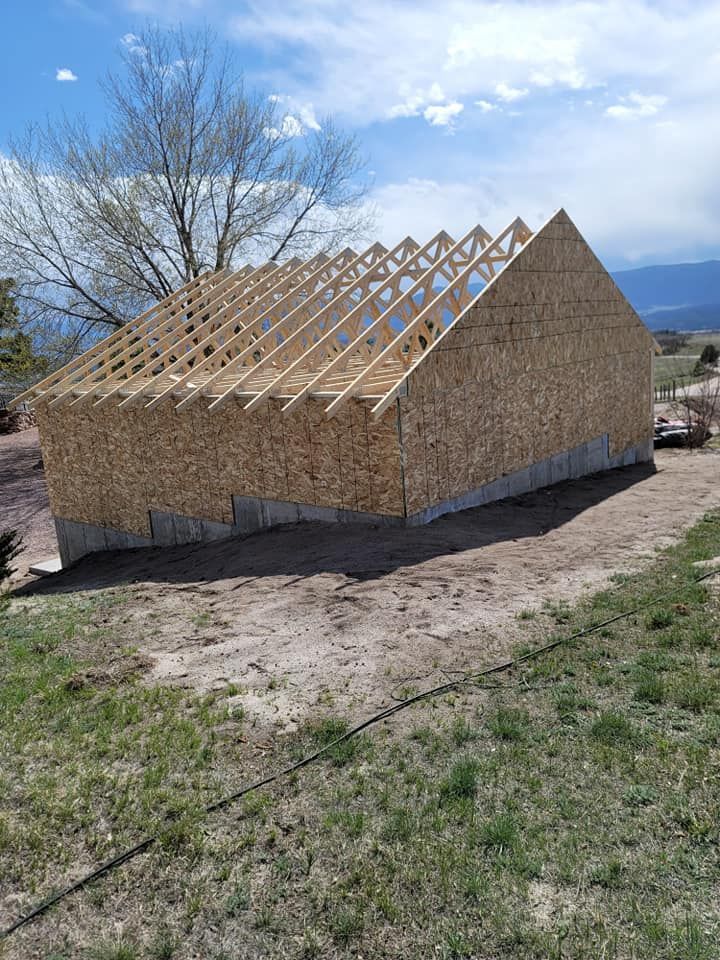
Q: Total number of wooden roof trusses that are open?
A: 12